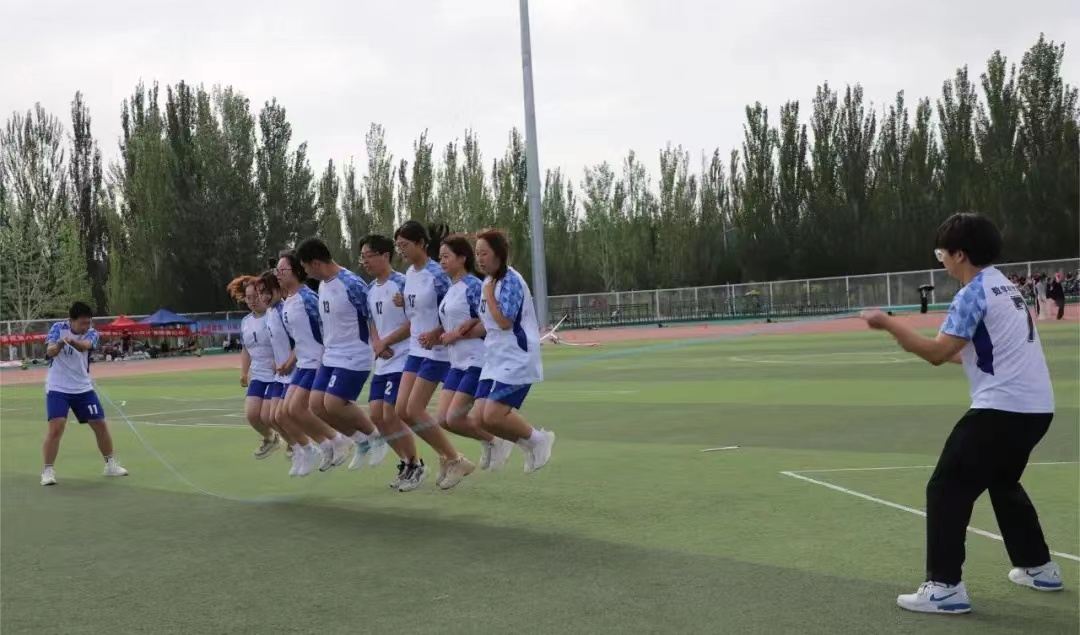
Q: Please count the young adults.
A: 10